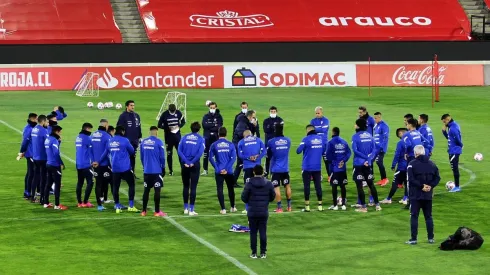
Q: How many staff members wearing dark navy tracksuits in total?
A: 8